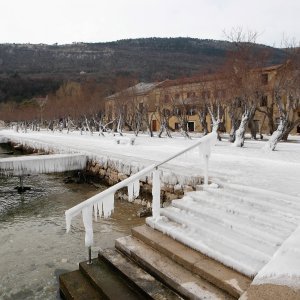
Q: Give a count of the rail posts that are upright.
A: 3